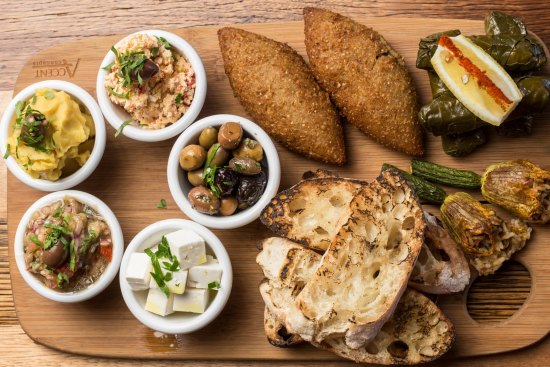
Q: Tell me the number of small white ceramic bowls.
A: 5